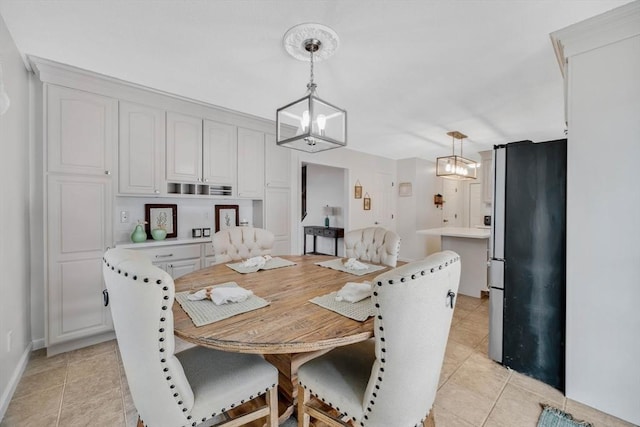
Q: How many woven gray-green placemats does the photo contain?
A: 4